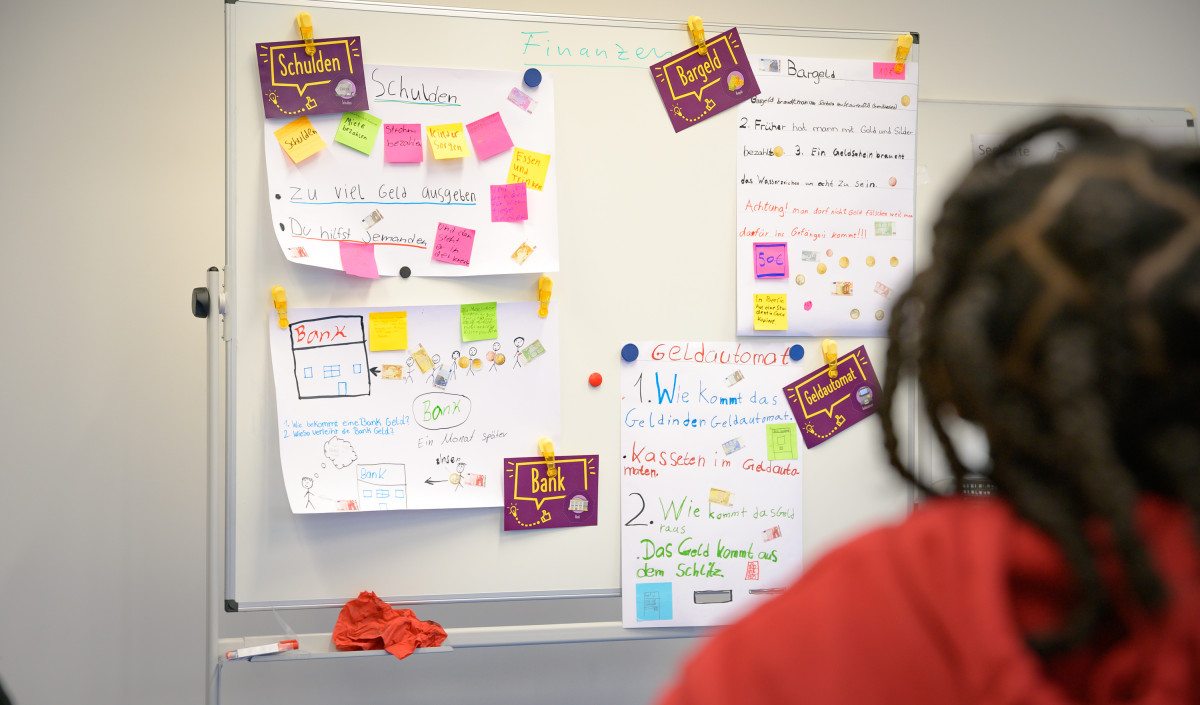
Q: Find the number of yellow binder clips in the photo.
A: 7